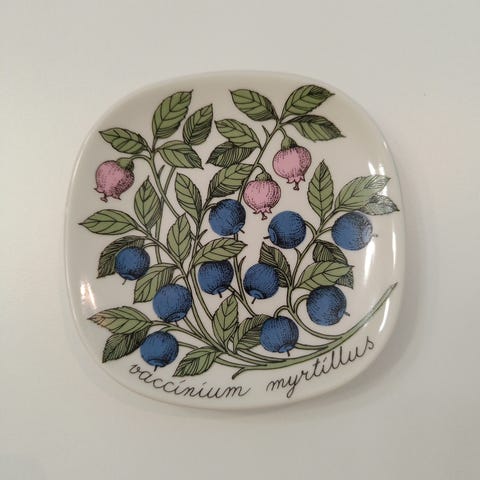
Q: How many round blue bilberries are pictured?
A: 10